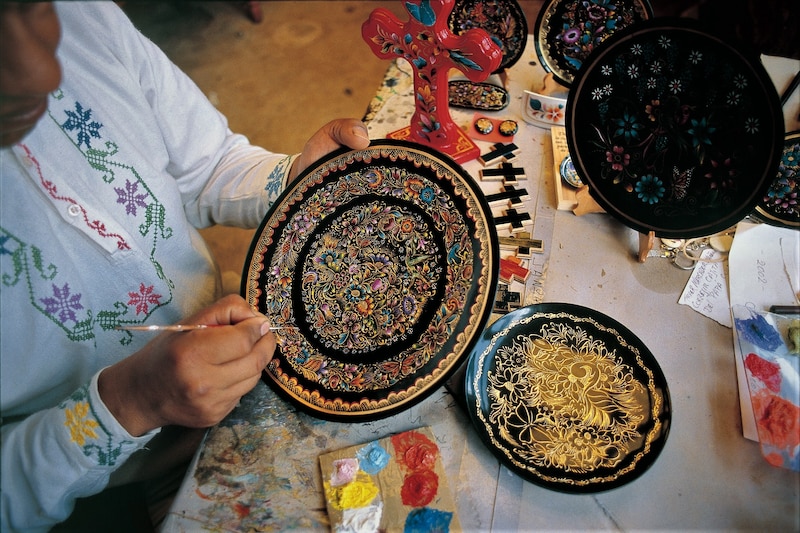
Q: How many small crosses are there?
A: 7